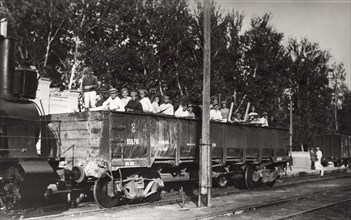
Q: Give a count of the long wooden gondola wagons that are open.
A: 1